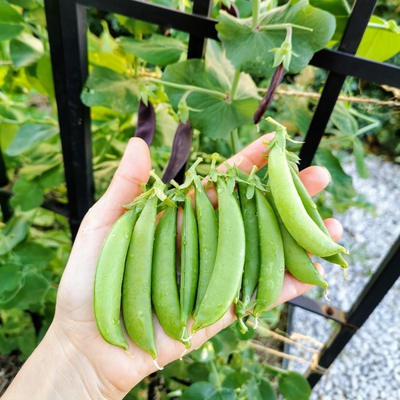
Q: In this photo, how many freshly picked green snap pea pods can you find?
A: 11